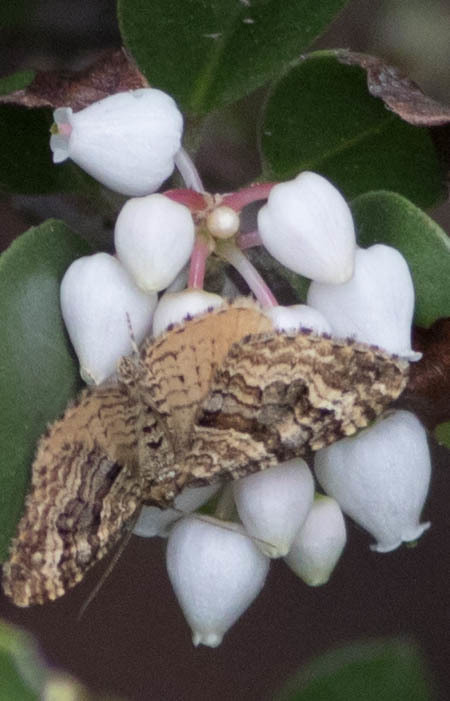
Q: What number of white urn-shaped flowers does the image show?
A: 12